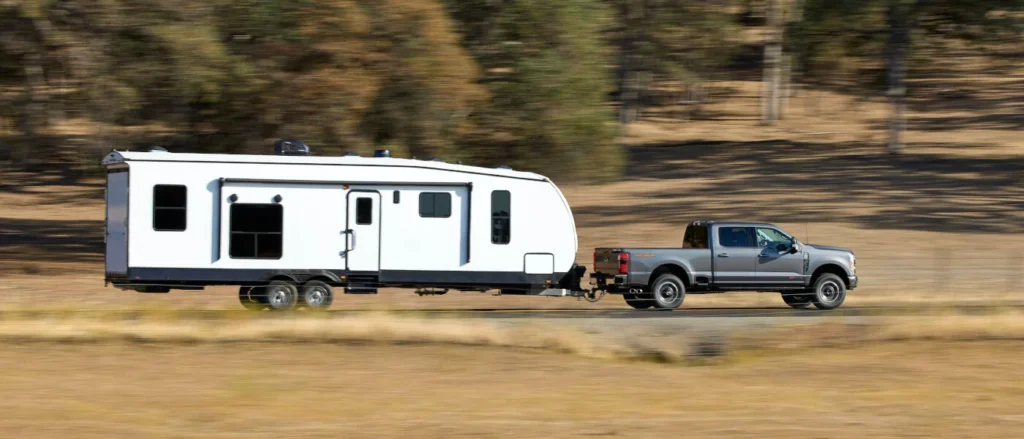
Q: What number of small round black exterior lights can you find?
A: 2